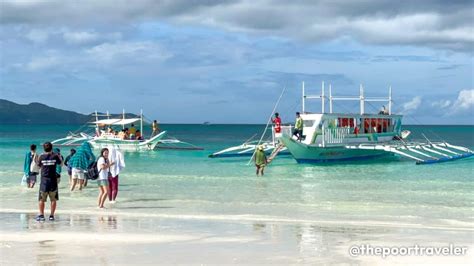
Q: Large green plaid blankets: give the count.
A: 1